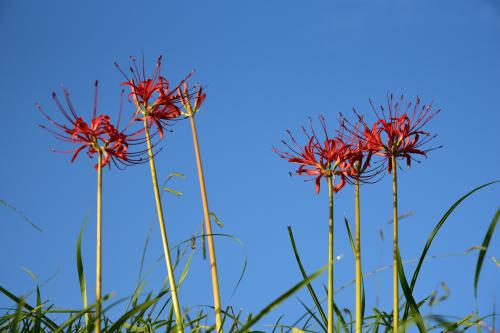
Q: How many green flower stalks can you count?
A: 6